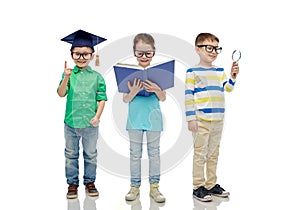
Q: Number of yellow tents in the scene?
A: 0